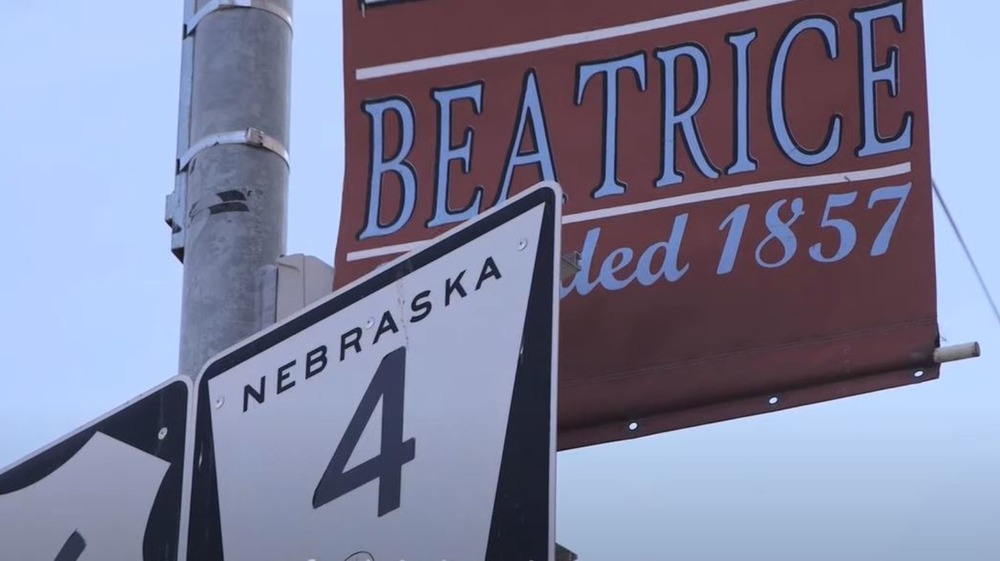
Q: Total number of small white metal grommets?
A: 3